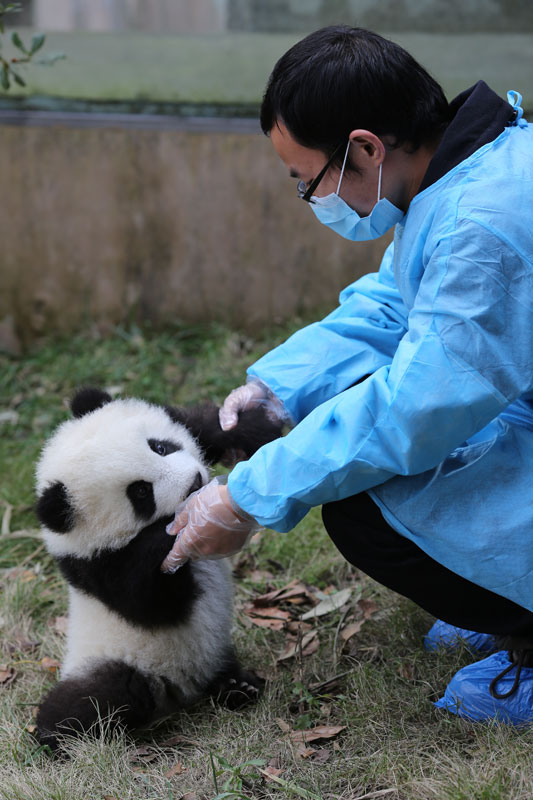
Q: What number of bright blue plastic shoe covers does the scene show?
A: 2